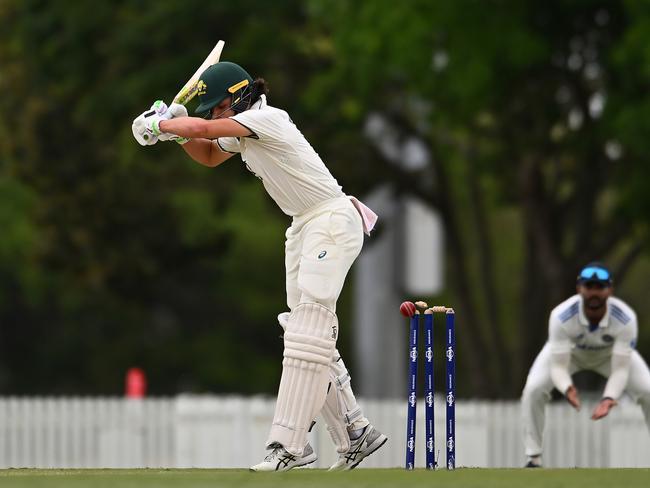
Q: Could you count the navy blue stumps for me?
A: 3